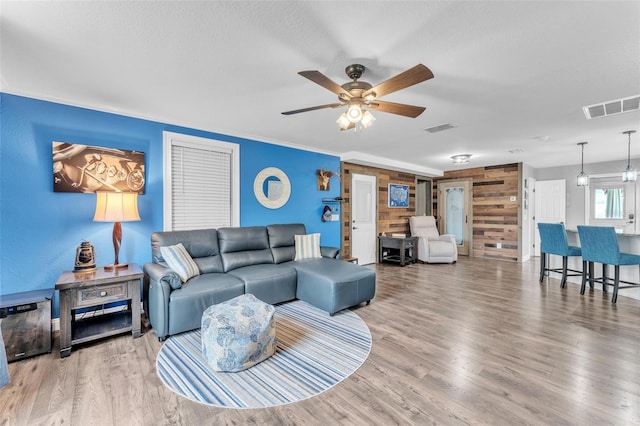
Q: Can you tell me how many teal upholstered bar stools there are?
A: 2